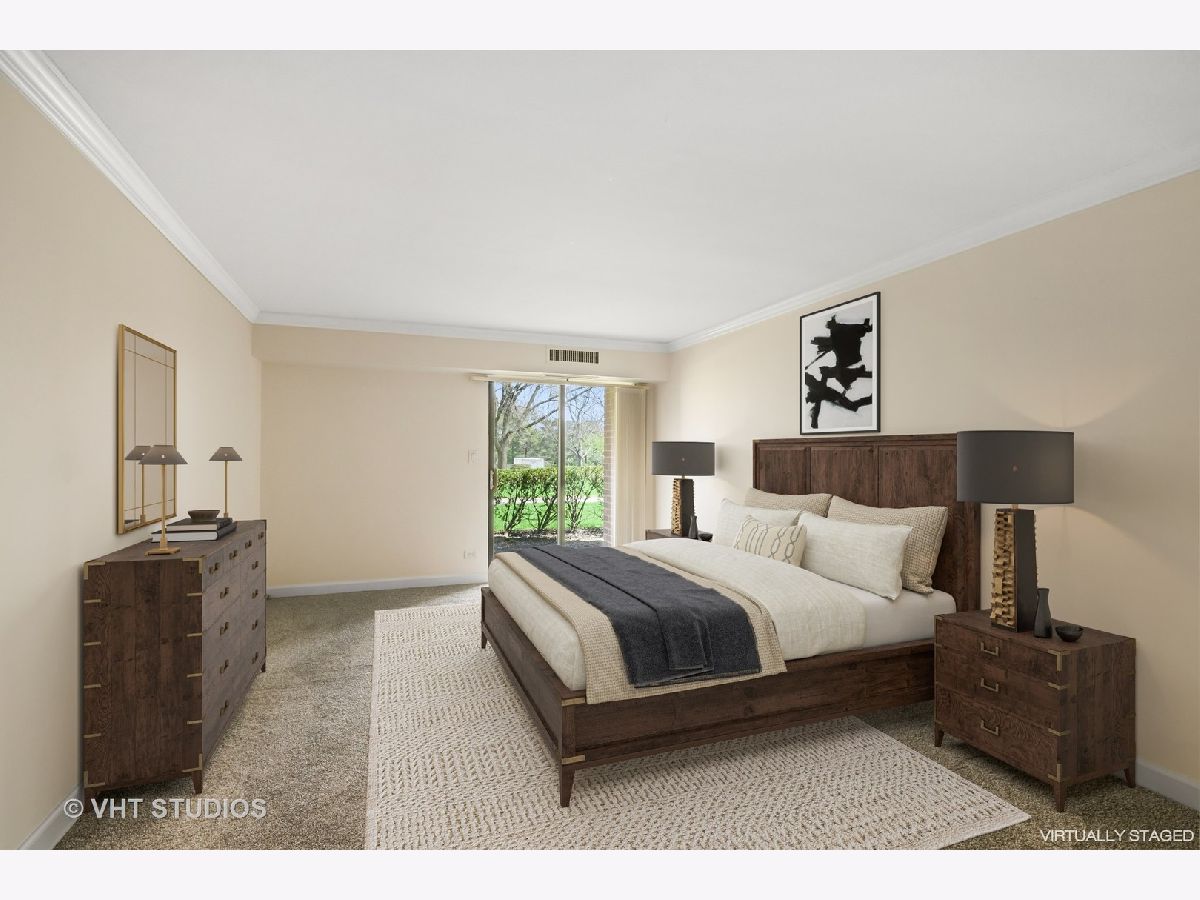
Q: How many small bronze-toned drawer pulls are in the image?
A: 15